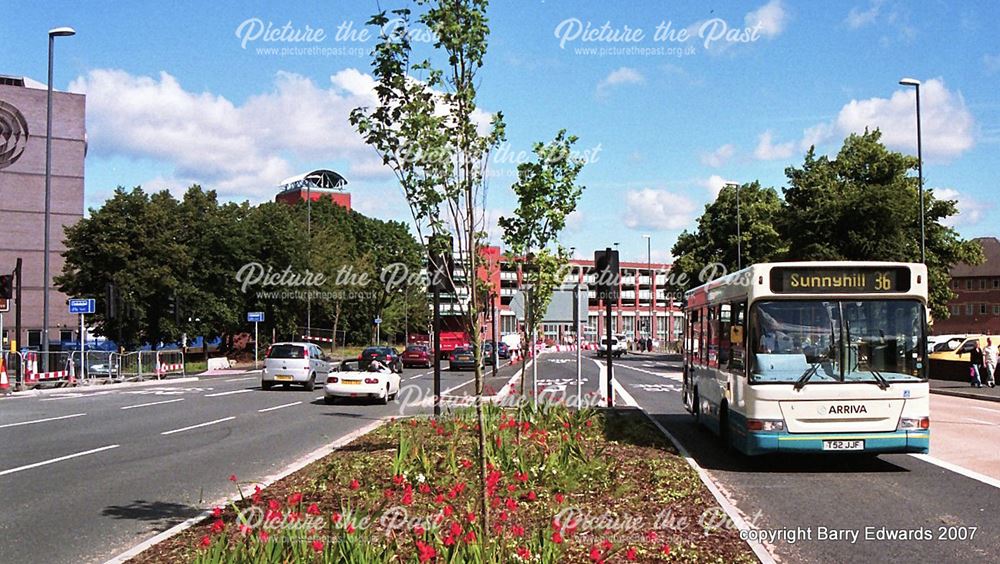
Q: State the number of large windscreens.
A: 2